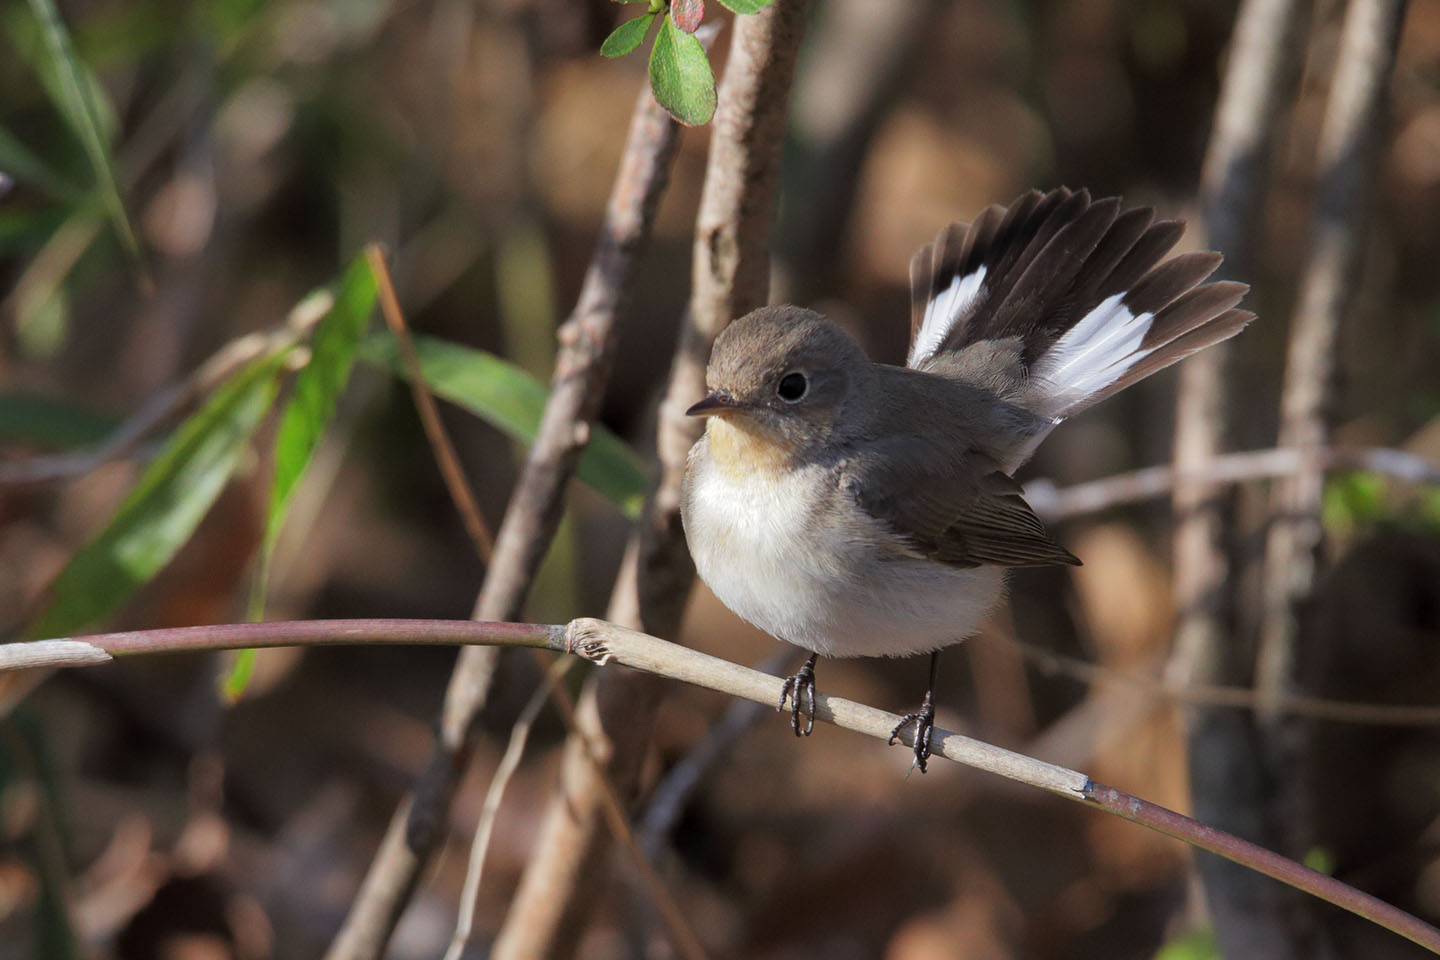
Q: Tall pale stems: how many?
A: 4